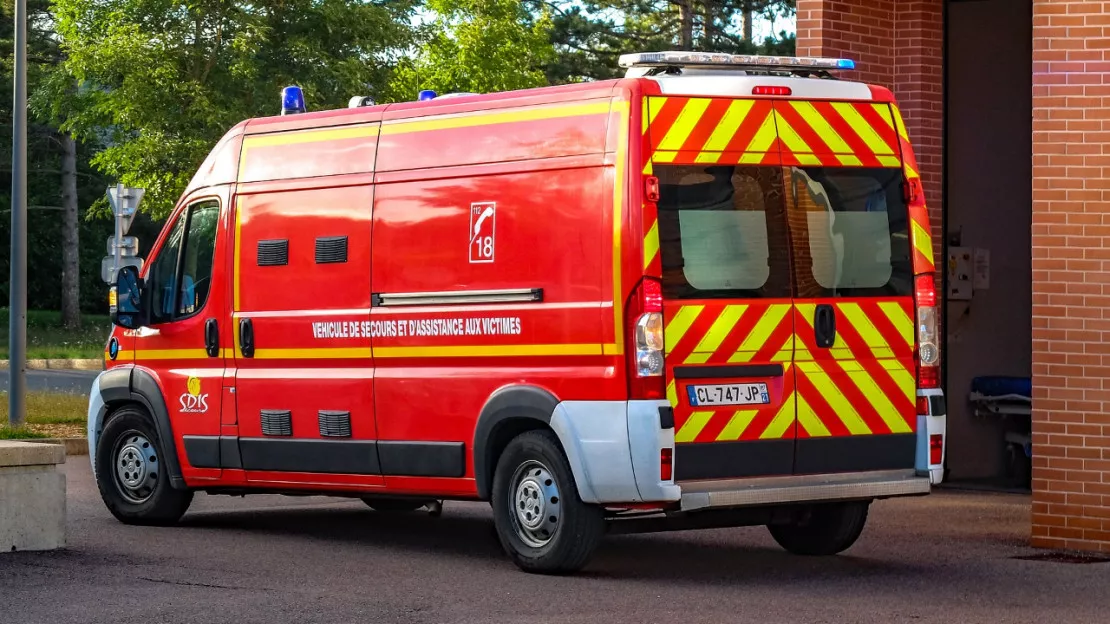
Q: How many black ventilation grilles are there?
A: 4